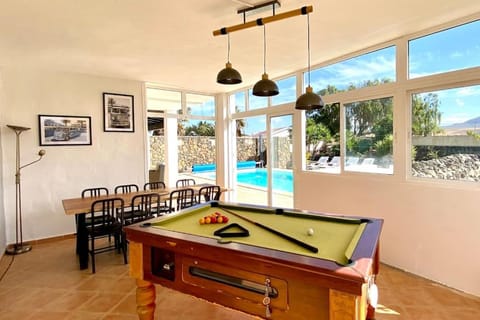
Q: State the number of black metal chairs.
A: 8